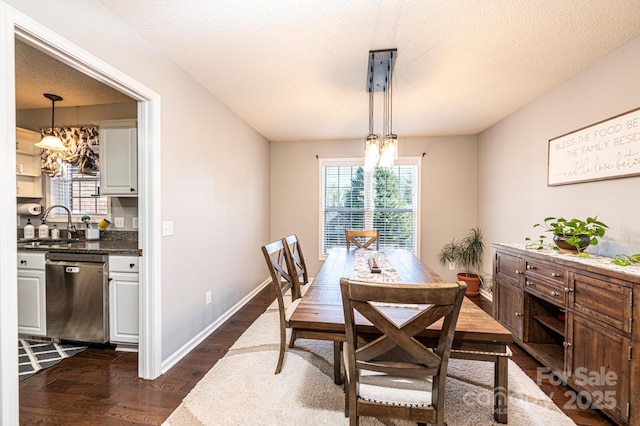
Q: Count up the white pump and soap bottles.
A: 3